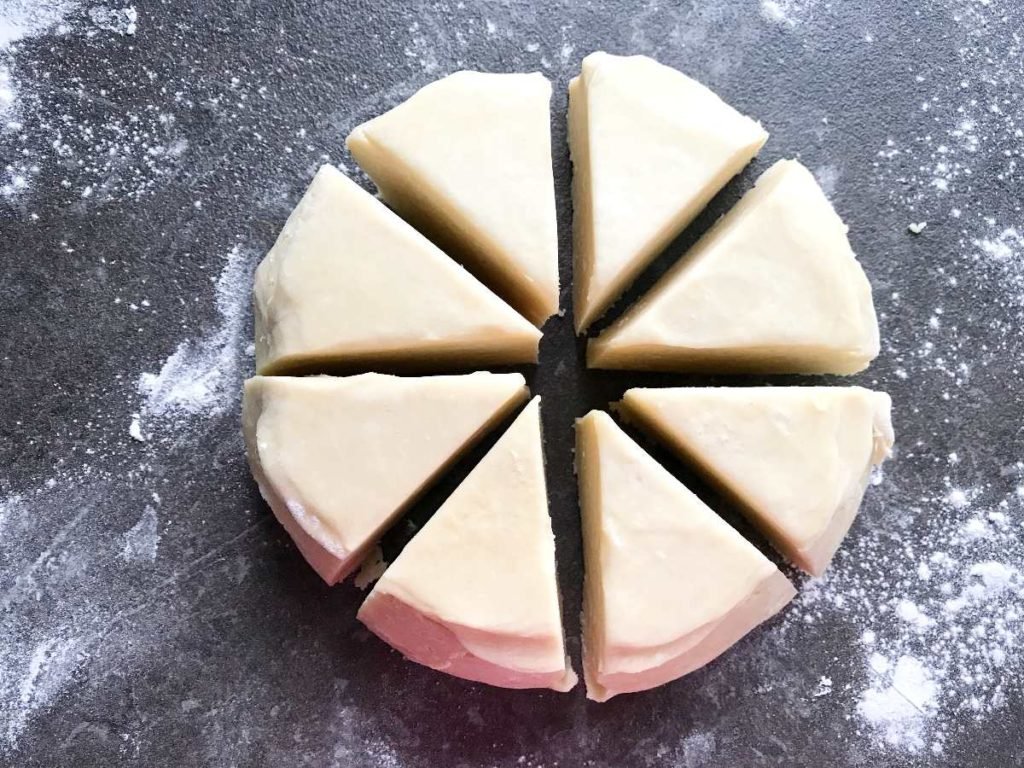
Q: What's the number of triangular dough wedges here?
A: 8